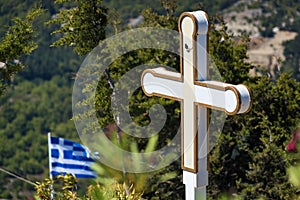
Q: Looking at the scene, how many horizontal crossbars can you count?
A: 1